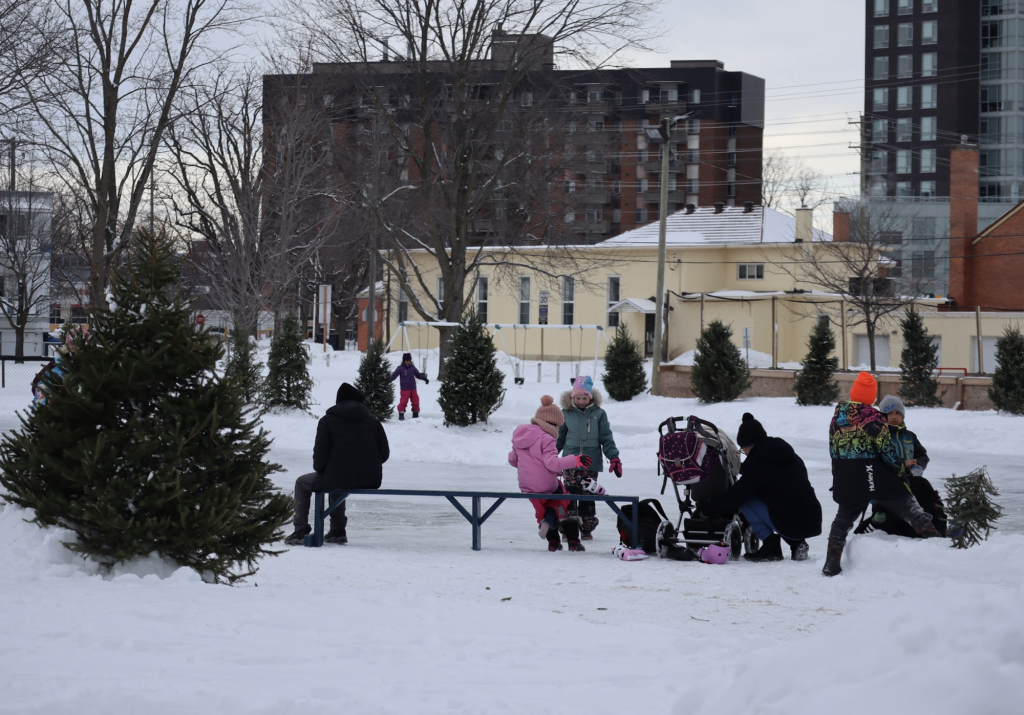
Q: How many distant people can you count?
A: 1